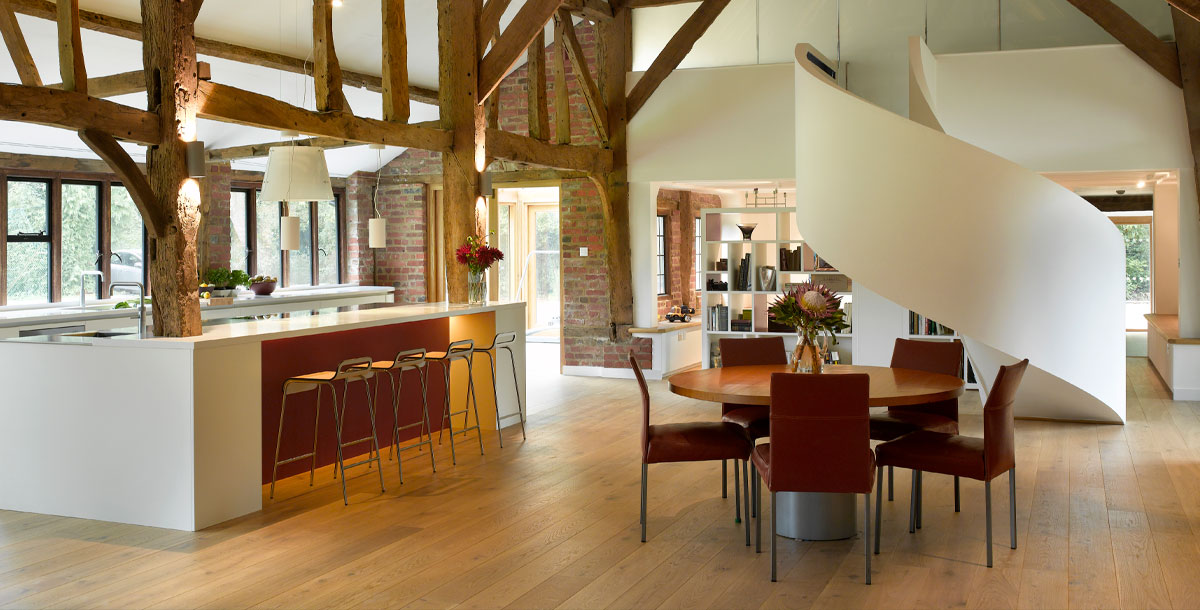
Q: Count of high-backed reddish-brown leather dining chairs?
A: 5